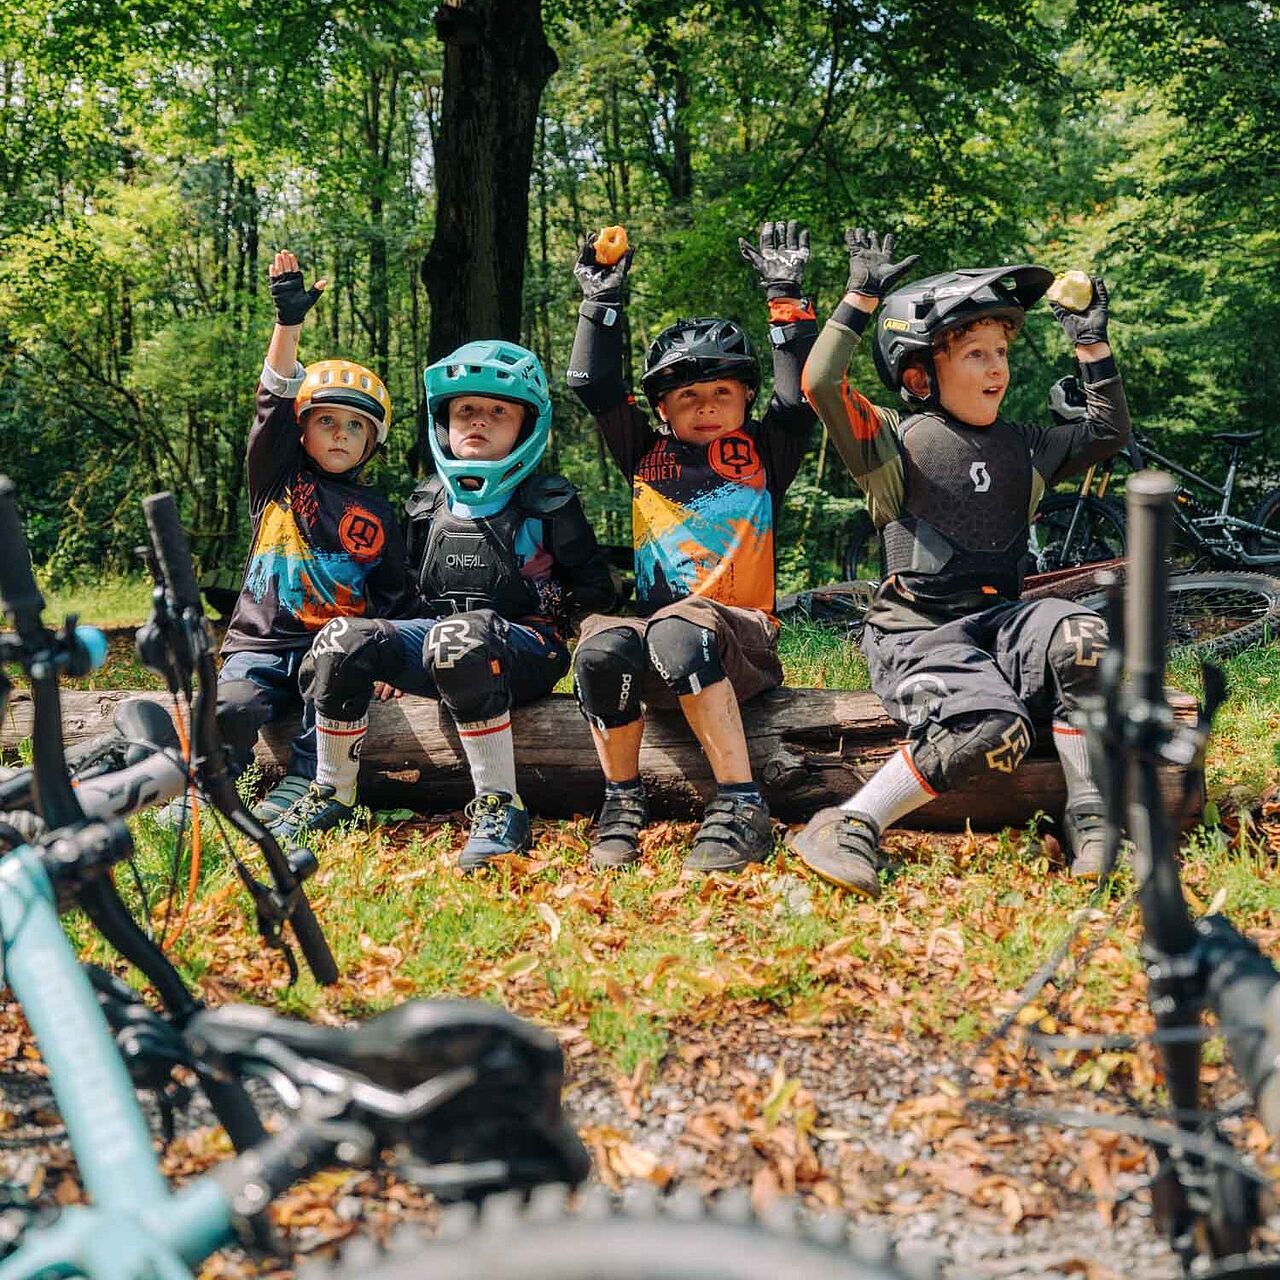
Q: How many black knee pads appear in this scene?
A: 6